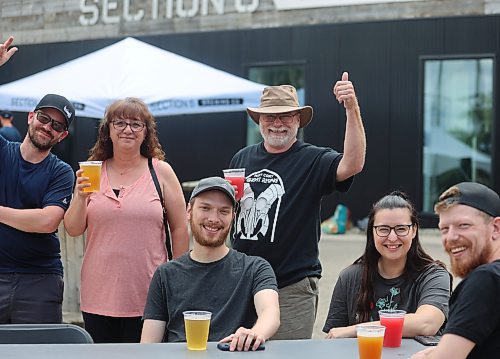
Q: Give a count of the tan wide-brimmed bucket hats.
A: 1